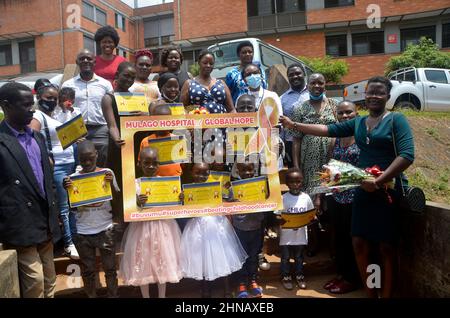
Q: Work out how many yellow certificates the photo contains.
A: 11